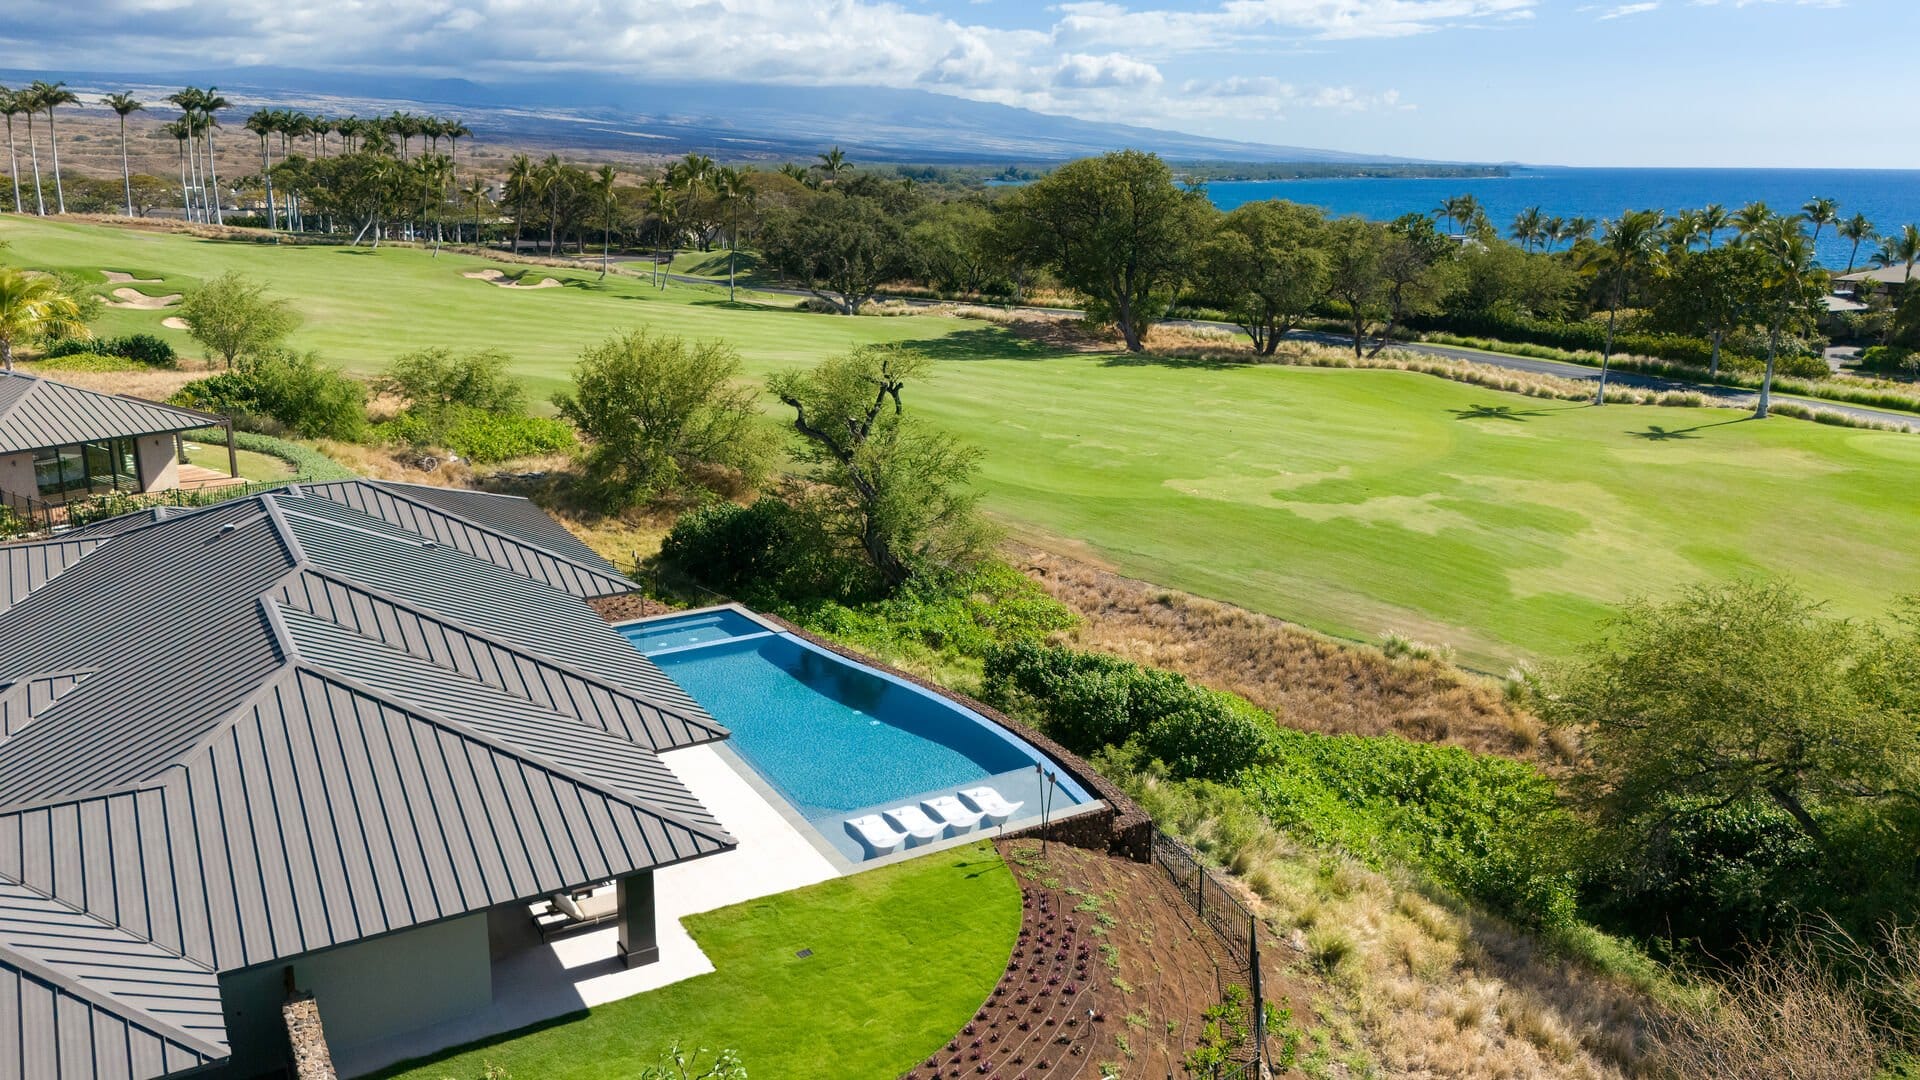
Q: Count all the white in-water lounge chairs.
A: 4